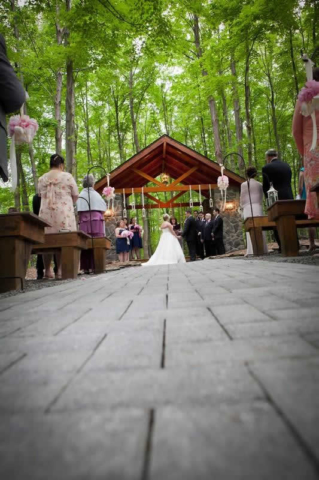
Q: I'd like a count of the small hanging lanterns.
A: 6